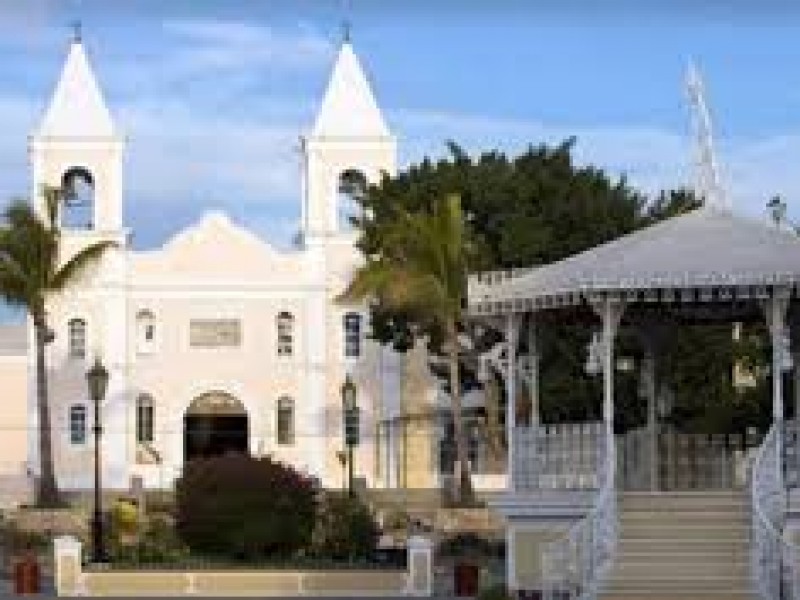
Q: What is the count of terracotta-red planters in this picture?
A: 2